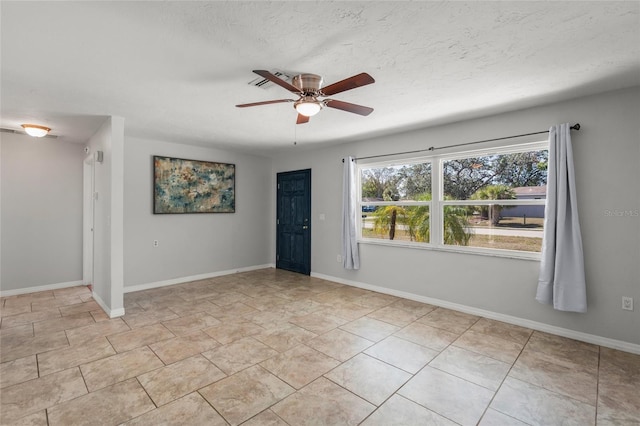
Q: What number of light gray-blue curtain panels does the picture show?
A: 2